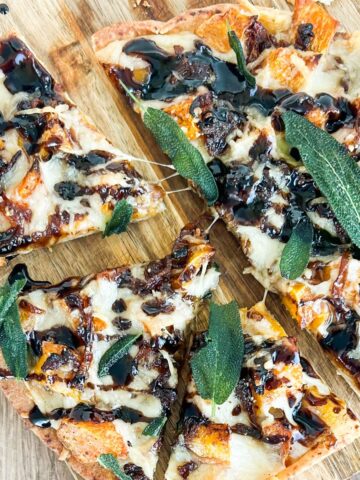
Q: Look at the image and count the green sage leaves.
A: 11